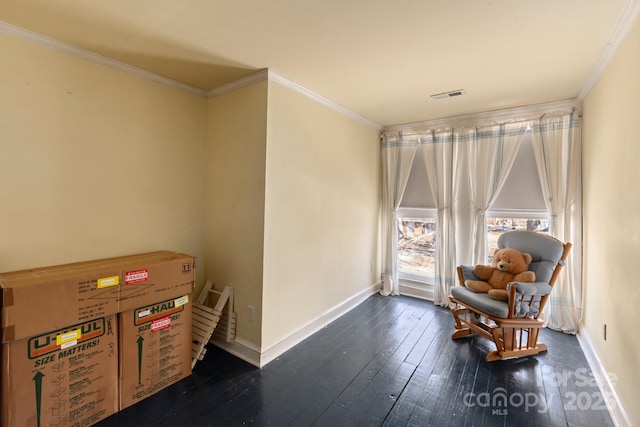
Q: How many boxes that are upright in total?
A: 2